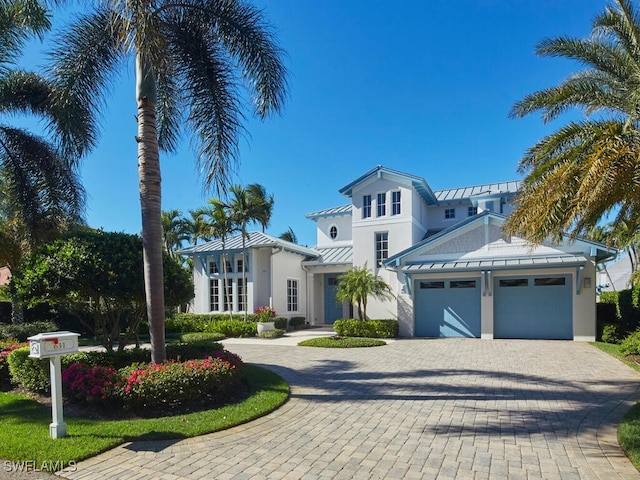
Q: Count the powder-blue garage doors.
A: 2